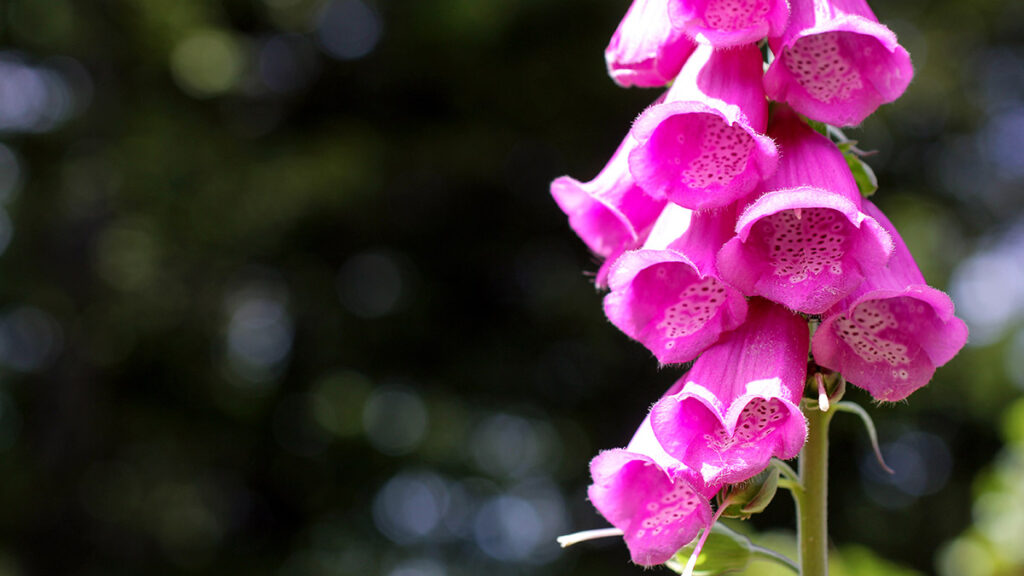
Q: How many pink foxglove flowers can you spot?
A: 10